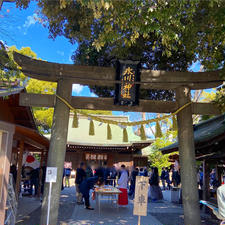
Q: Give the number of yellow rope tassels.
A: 7